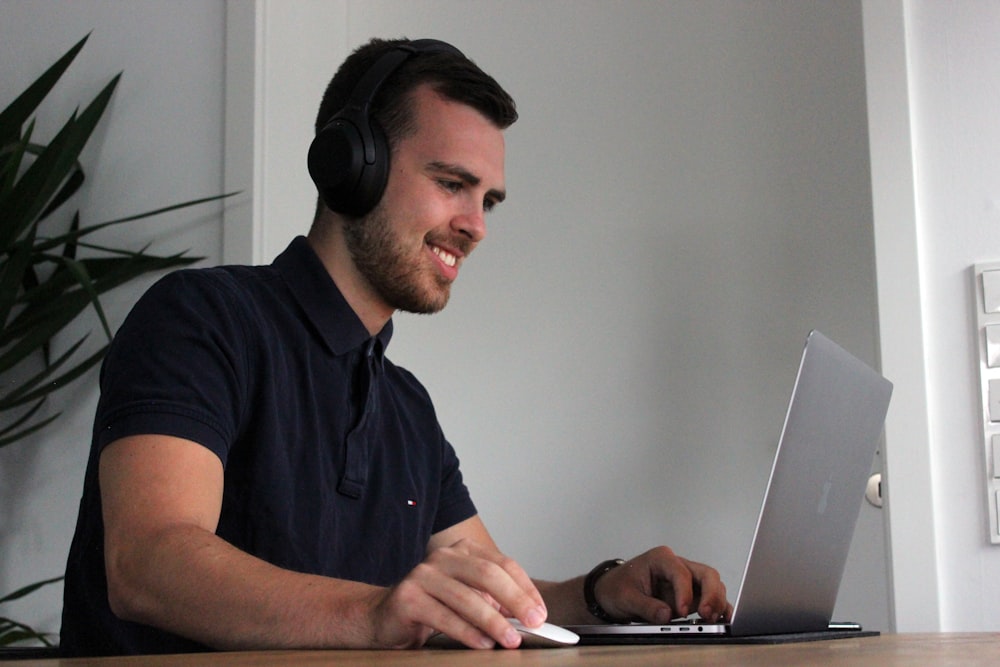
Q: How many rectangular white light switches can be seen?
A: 5